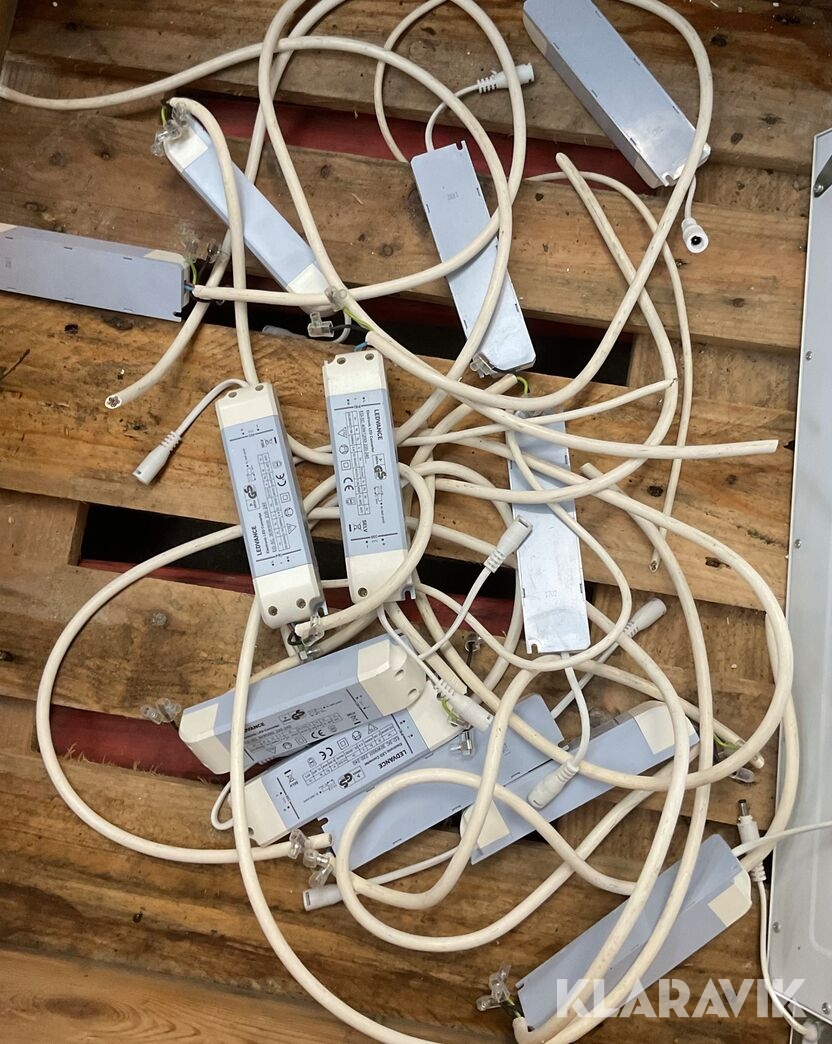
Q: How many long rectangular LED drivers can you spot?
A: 12